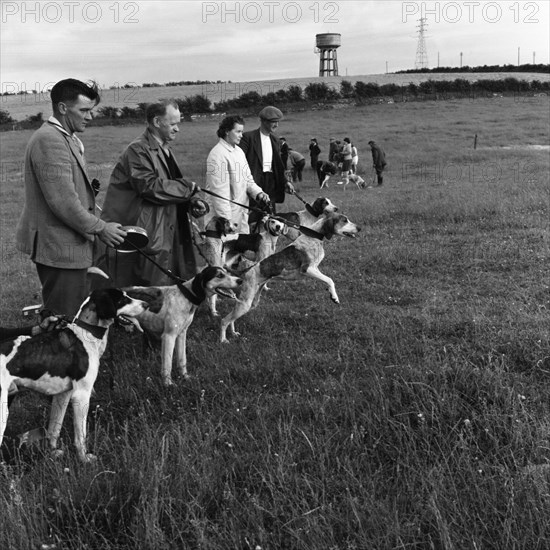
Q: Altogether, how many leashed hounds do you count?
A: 6